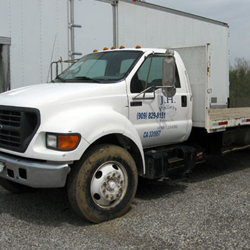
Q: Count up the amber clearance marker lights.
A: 5